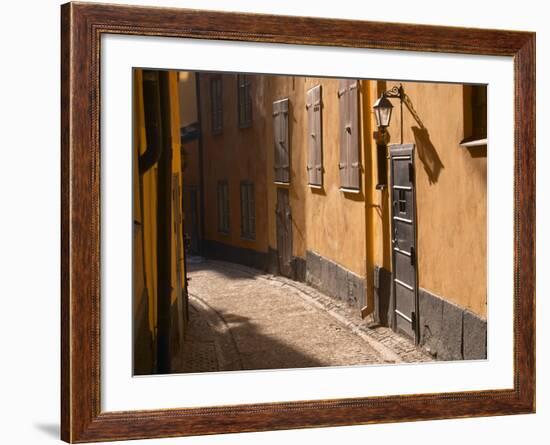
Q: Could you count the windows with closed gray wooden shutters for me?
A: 3